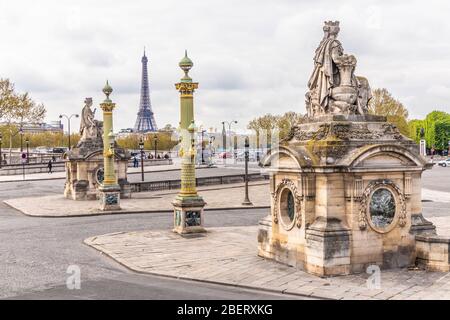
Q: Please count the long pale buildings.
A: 1